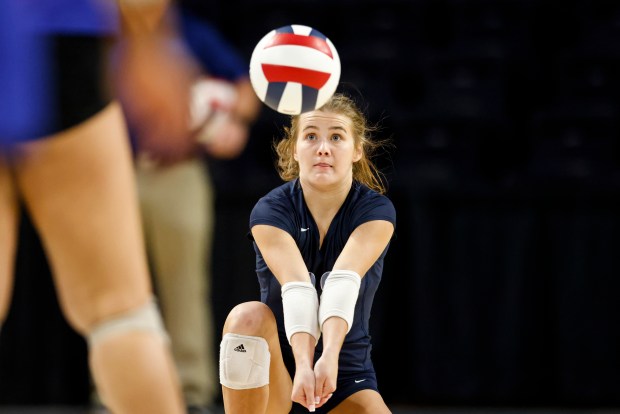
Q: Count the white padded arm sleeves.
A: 2